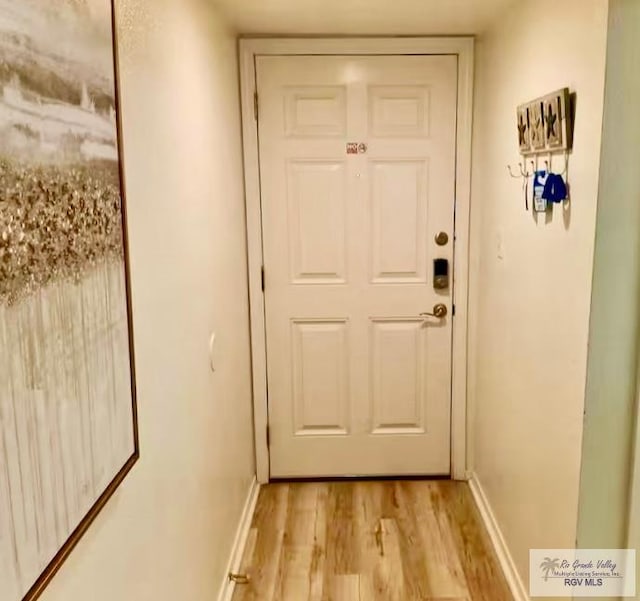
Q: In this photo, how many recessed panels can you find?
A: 6